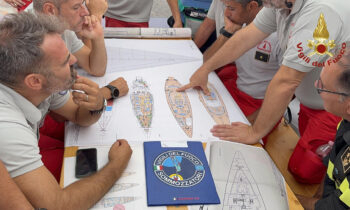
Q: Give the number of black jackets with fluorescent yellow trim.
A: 1